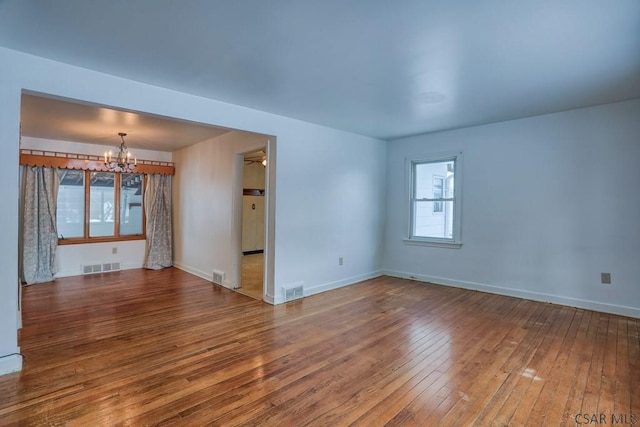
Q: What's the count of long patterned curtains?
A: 2